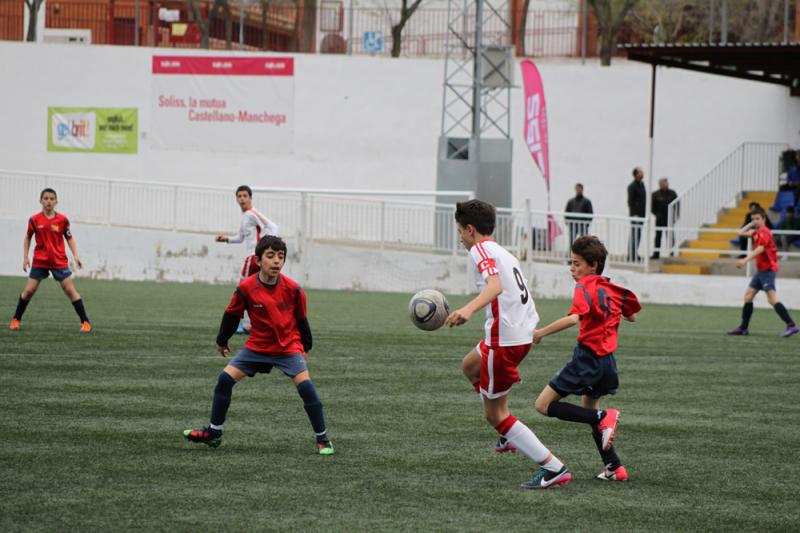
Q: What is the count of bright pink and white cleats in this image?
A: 2